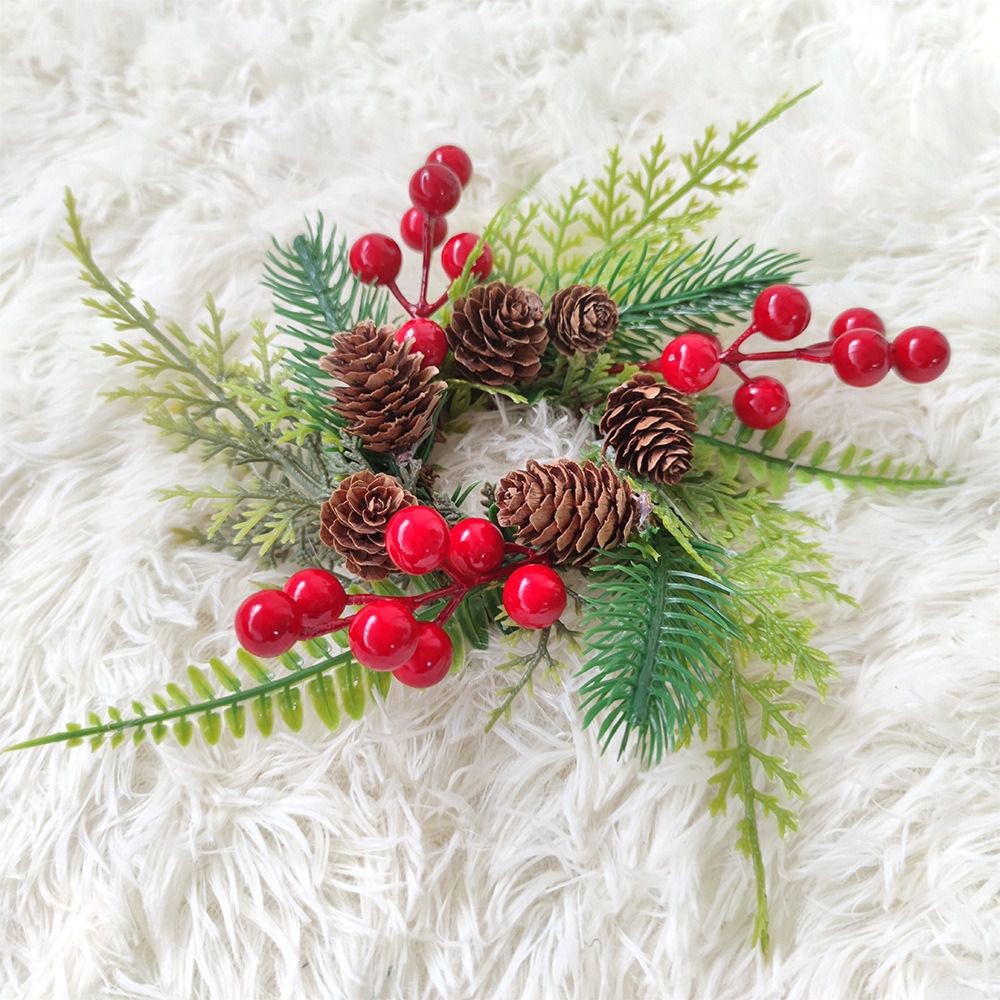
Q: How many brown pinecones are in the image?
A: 6